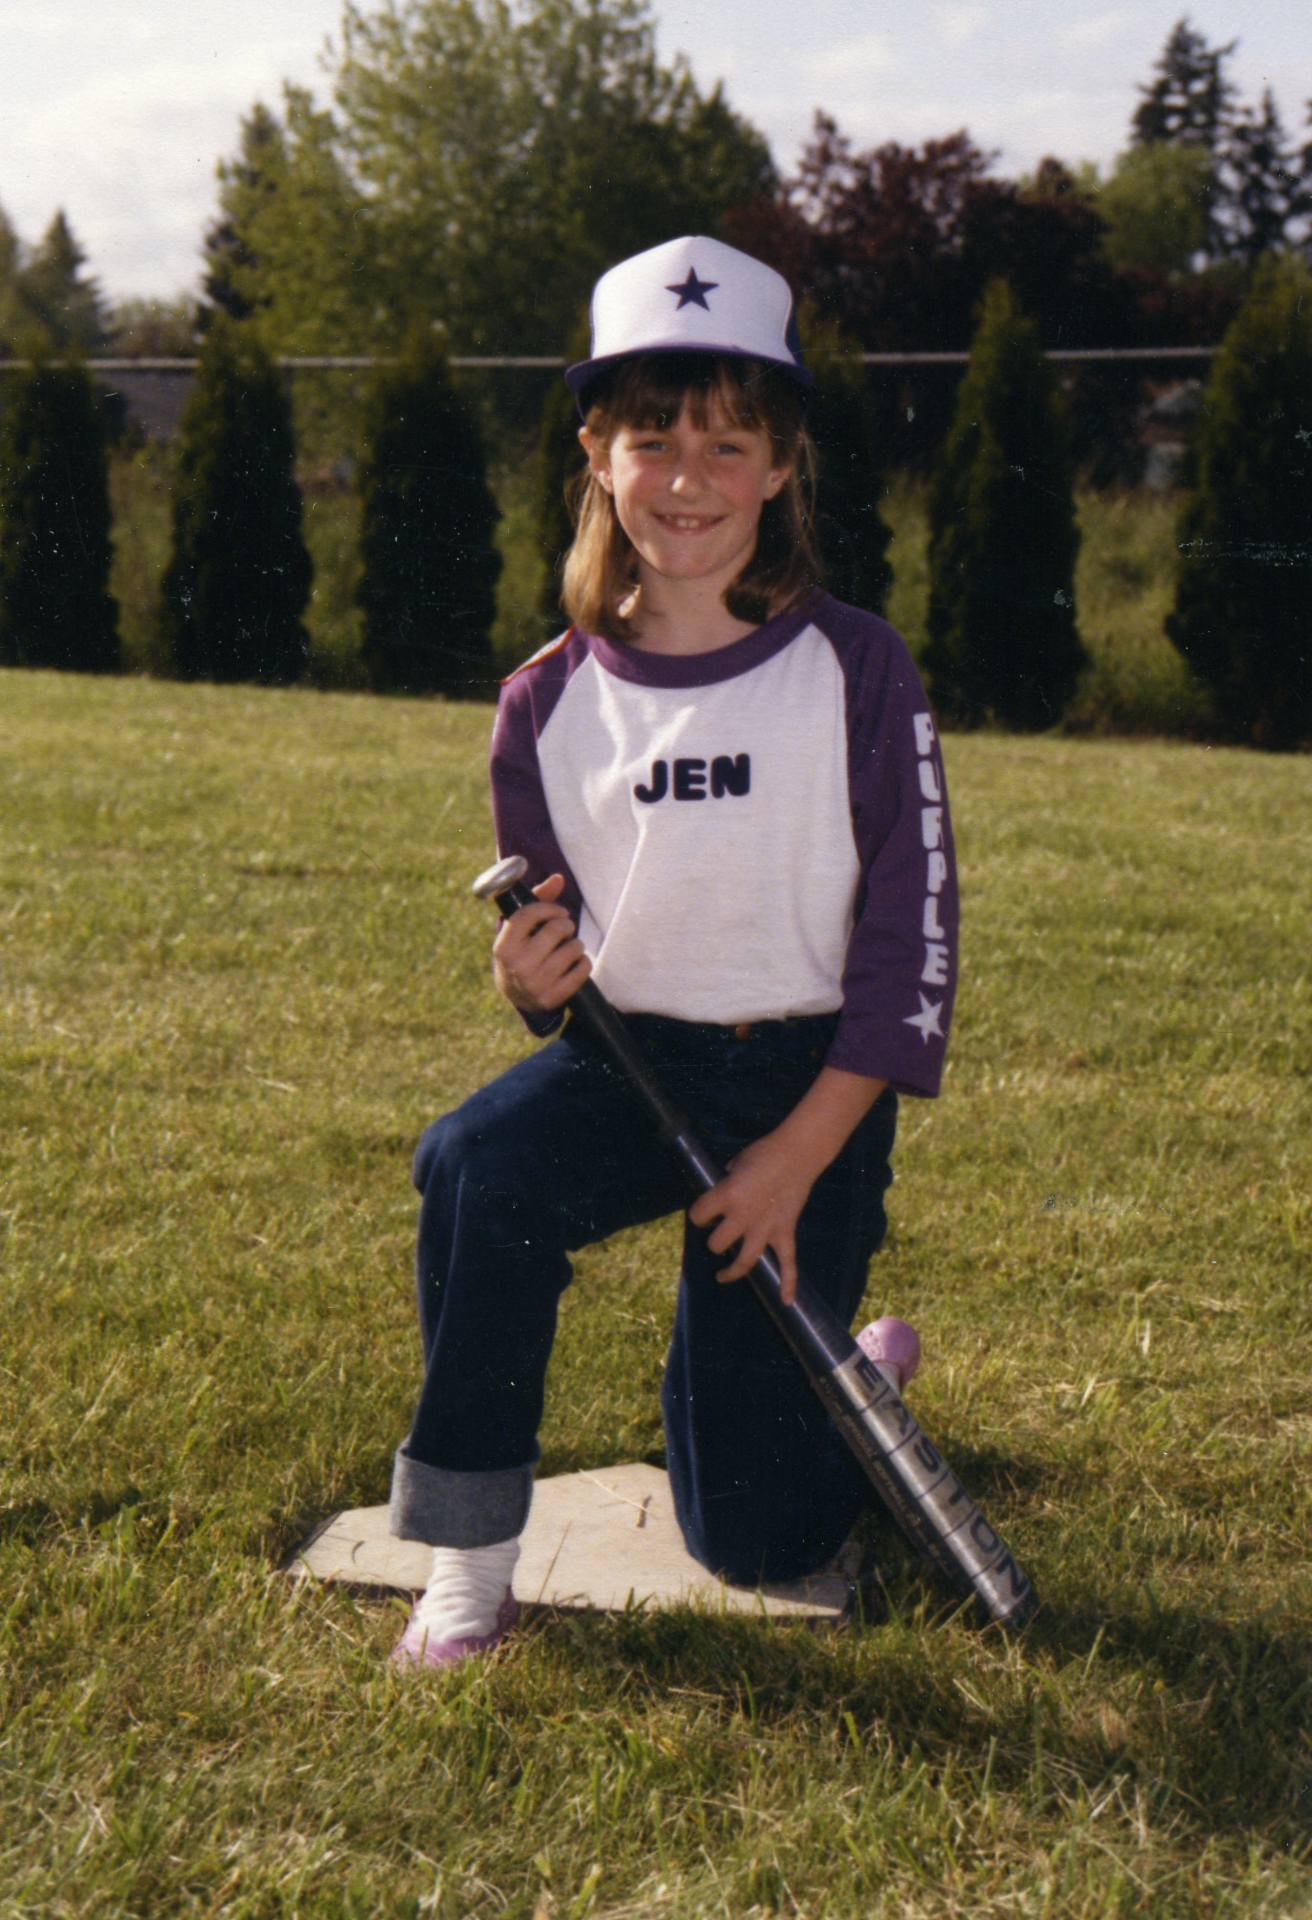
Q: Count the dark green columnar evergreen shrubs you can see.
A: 7